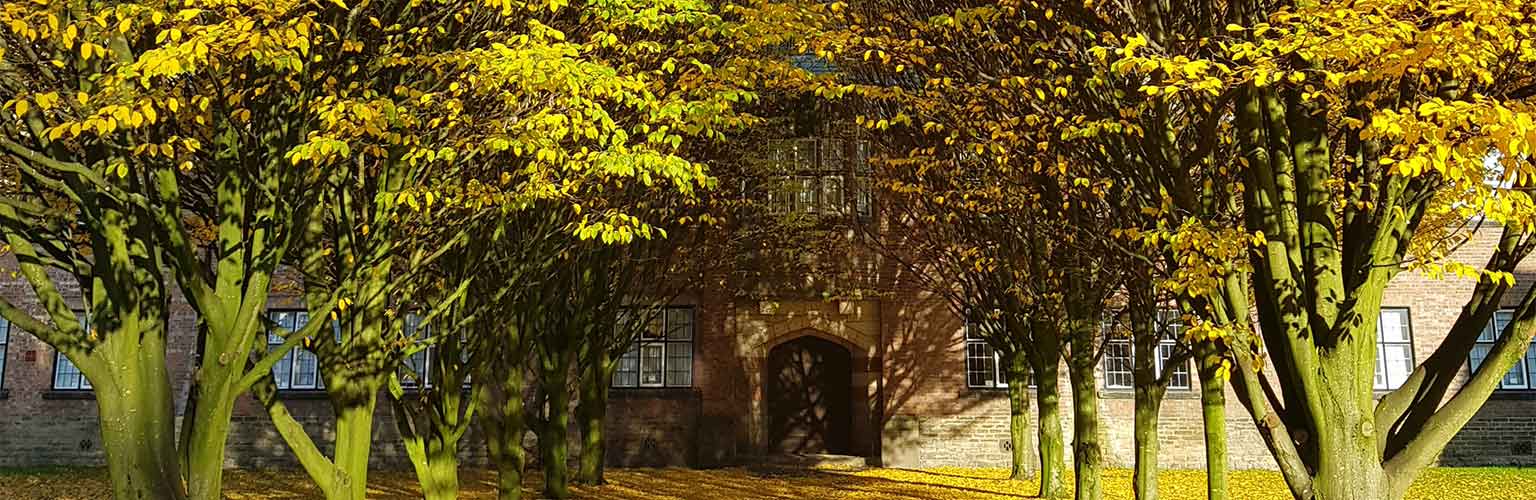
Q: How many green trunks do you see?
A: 13